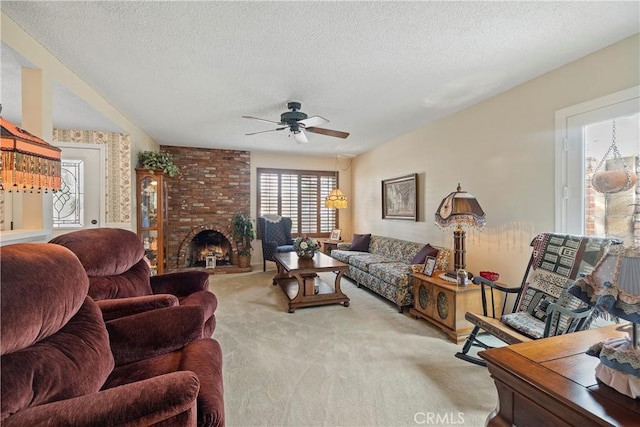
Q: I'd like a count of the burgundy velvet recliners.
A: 2